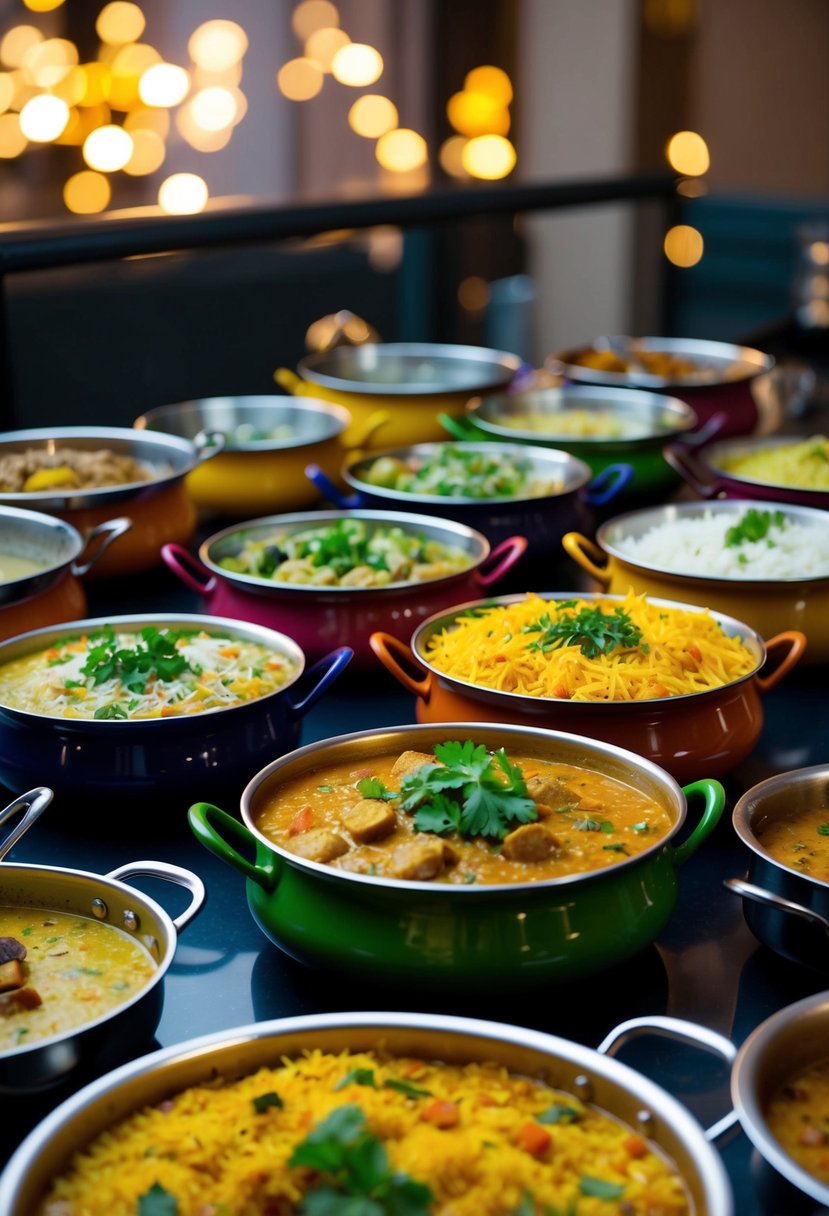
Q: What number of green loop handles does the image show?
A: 3